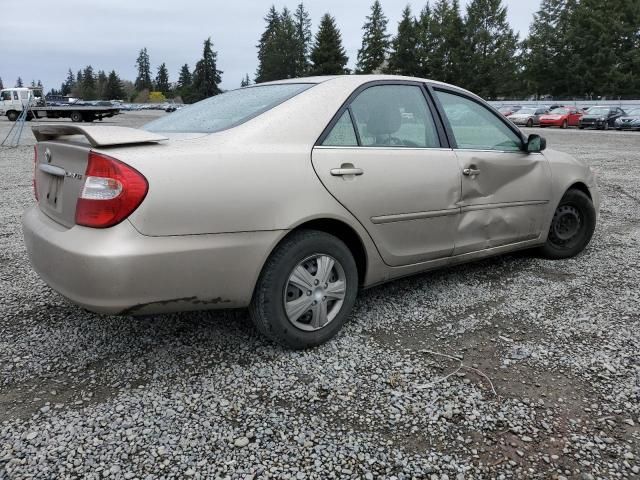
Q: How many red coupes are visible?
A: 1